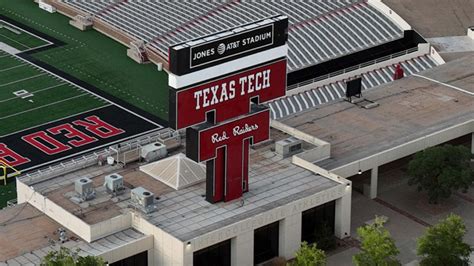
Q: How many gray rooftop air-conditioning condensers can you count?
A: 5